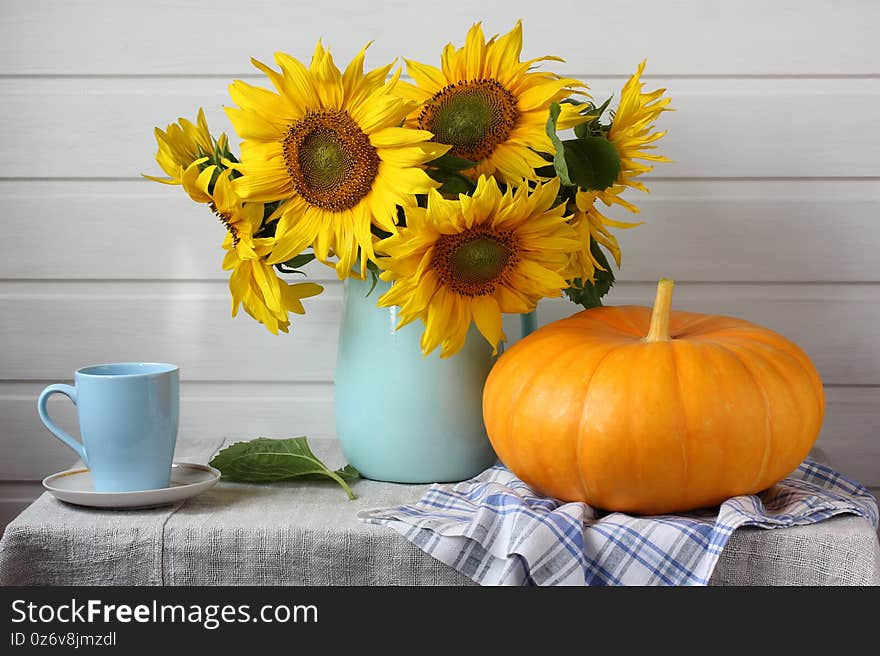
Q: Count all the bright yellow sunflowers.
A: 7